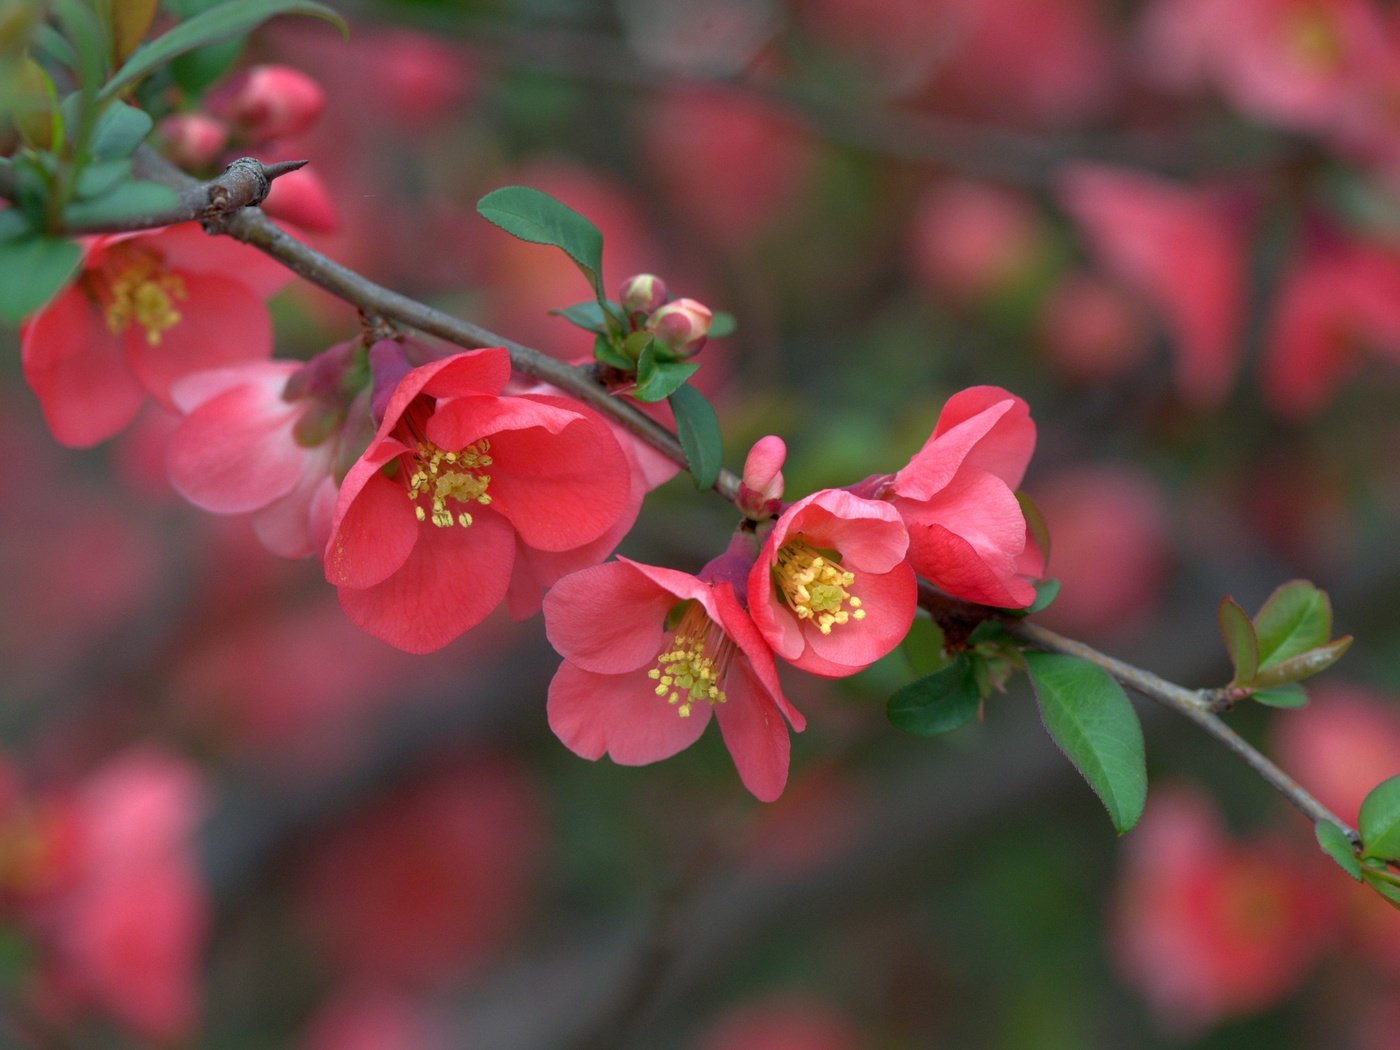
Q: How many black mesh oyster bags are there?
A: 0